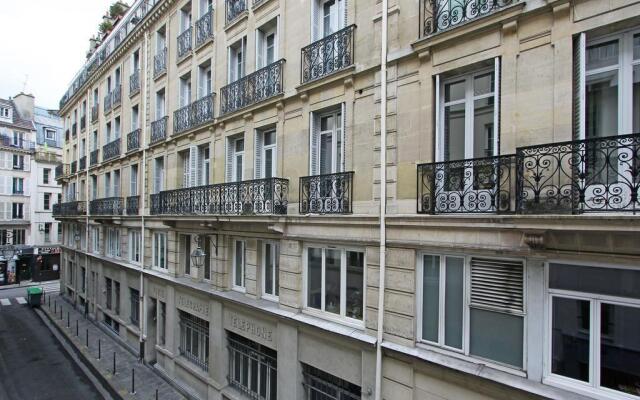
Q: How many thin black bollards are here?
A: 11